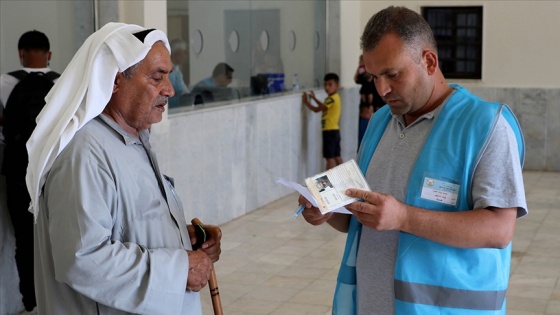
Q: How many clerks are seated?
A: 1